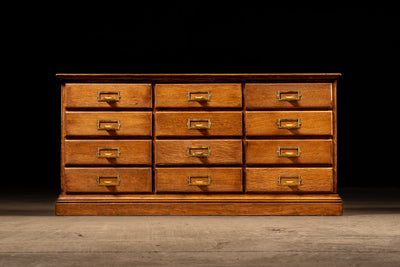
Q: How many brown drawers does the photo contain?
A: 12